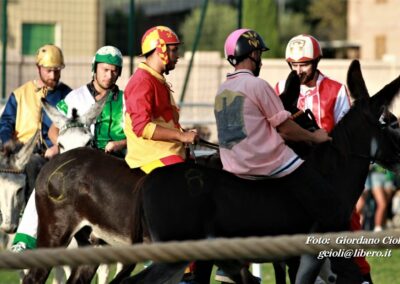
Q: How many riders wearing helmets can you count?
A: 5